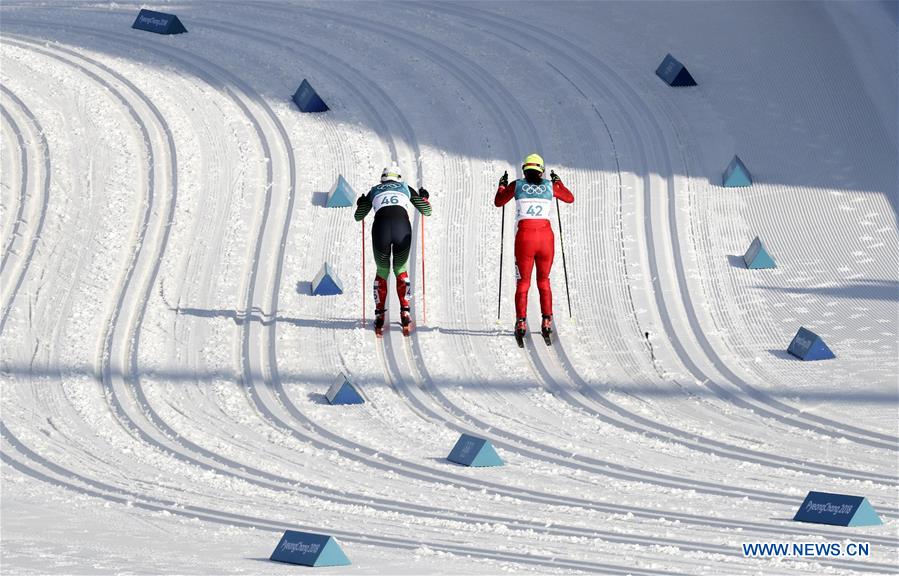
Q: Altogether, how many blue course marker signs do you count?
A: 12